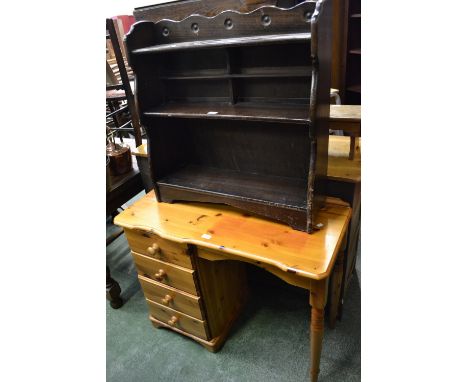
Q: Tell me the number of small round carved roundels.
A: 5